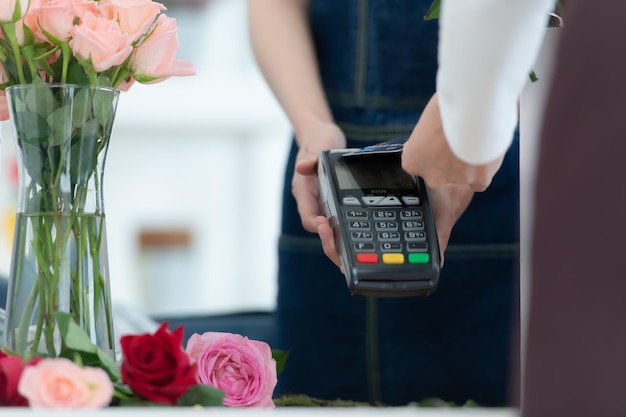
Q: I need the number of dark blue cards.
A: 1